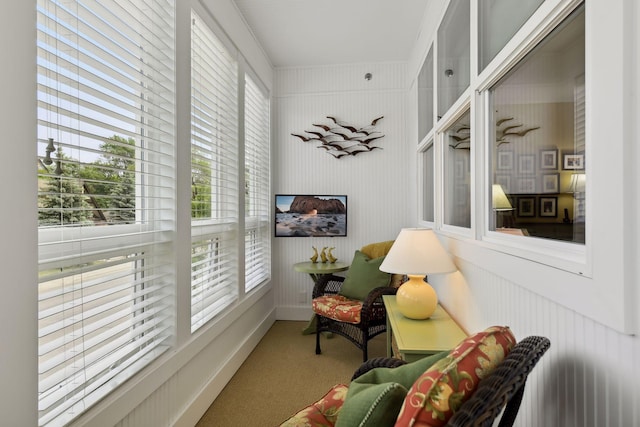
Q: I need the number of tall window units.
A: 3